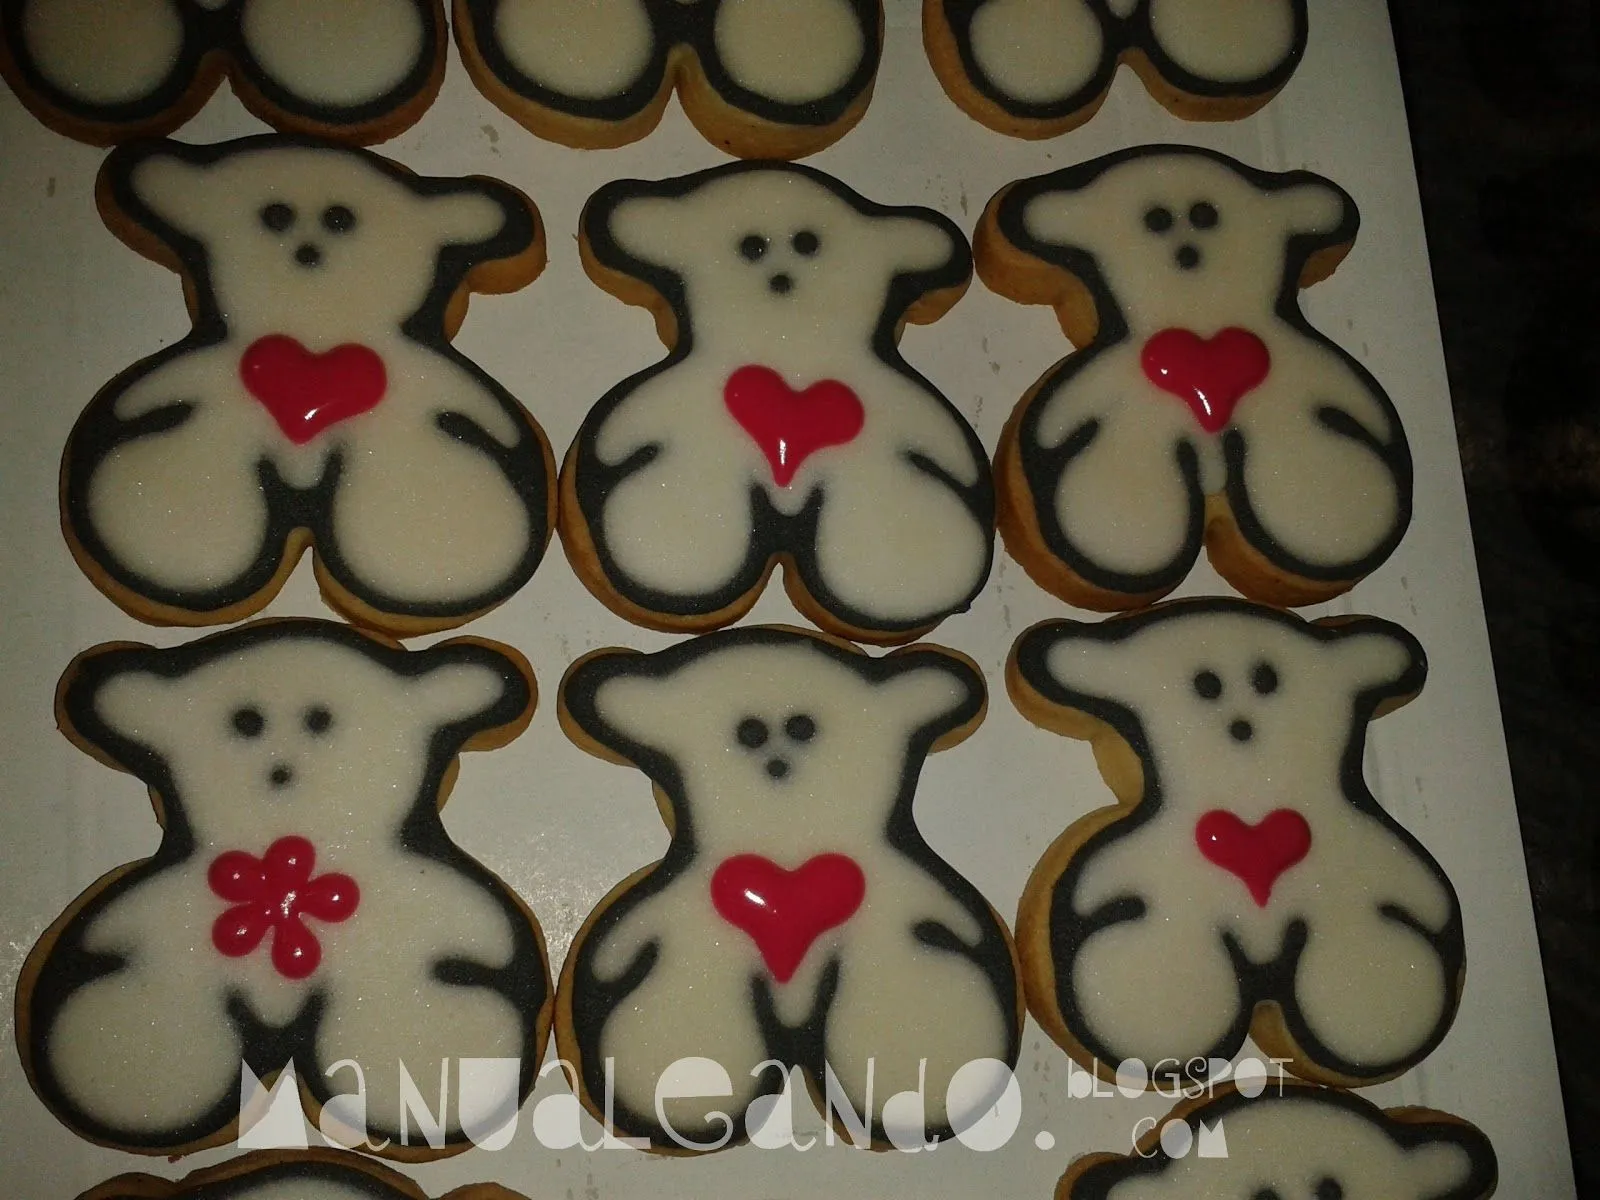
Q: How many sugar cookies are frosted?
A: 11